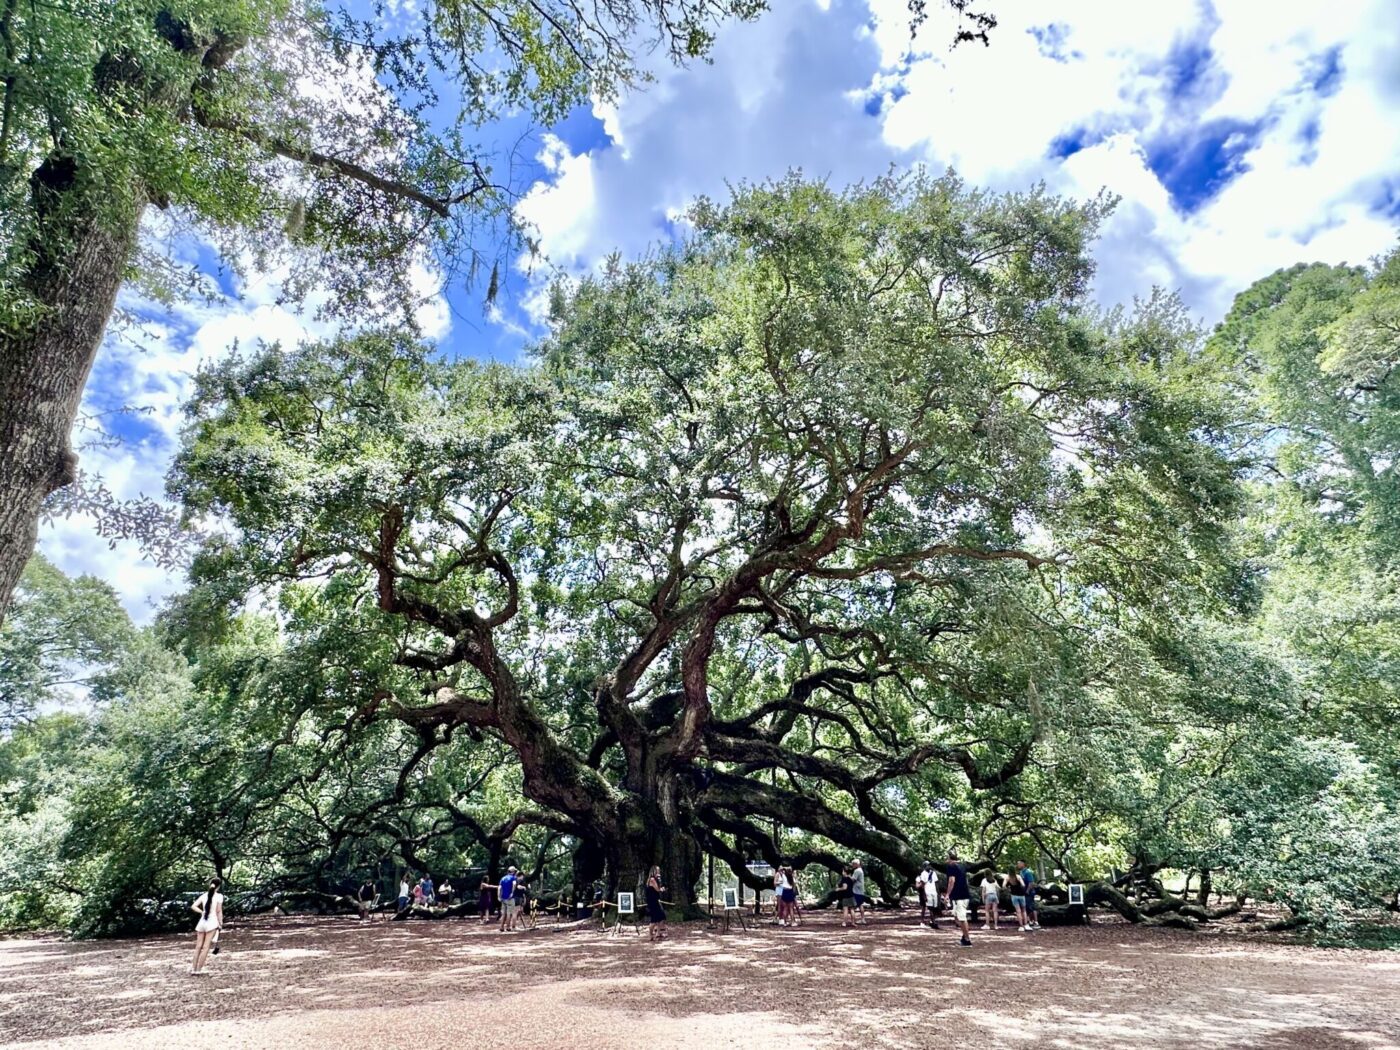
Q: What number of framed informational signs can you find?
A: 3